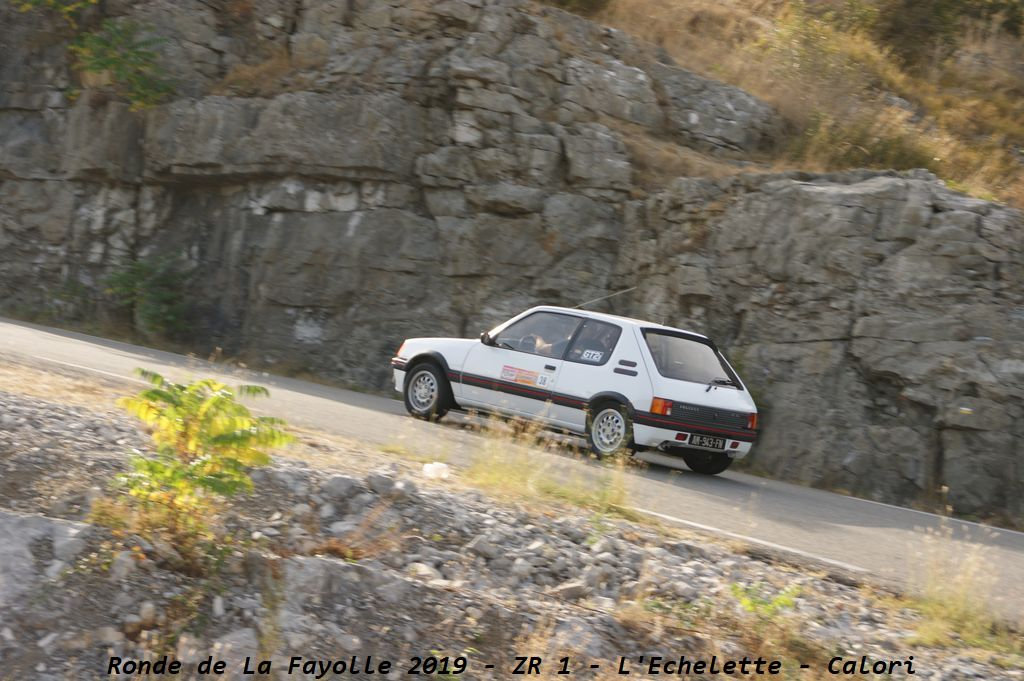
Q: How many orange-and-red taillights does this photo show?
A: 2